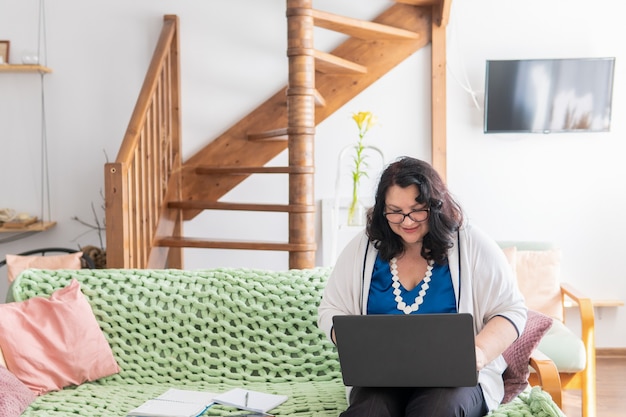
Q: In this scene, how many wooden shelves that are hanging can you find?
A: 2